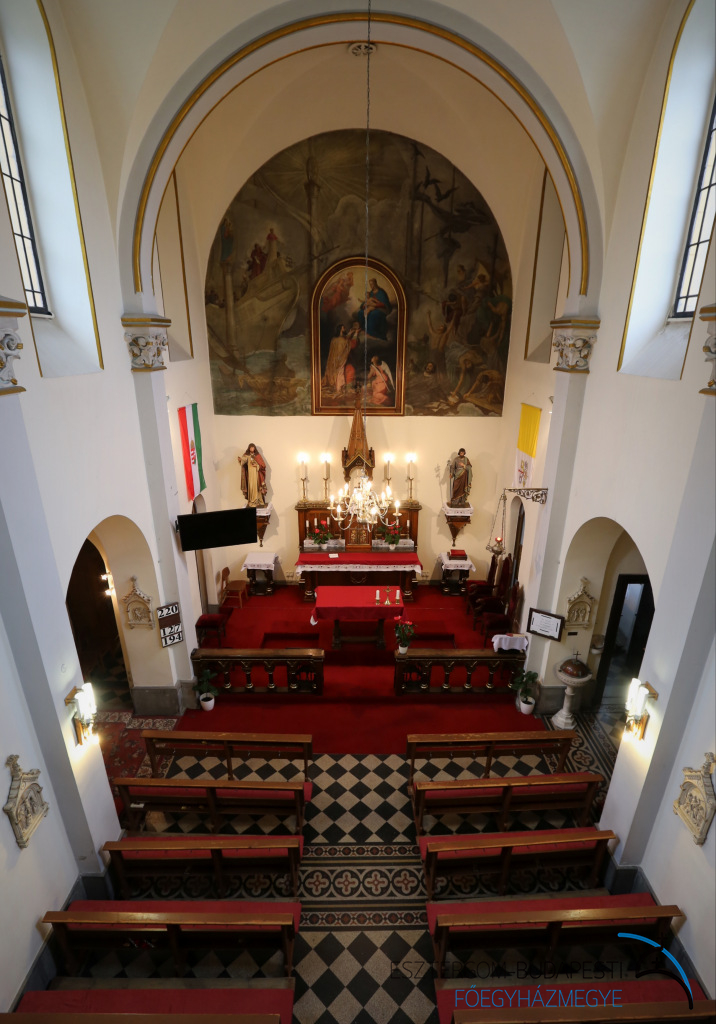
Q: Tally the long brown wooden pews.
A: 10